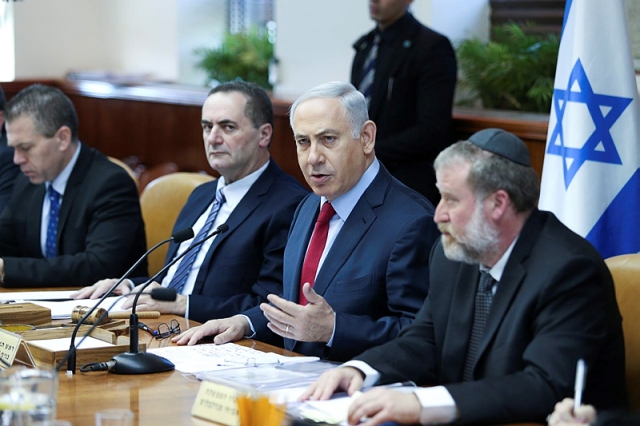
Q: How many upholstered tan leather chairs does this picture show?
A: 3